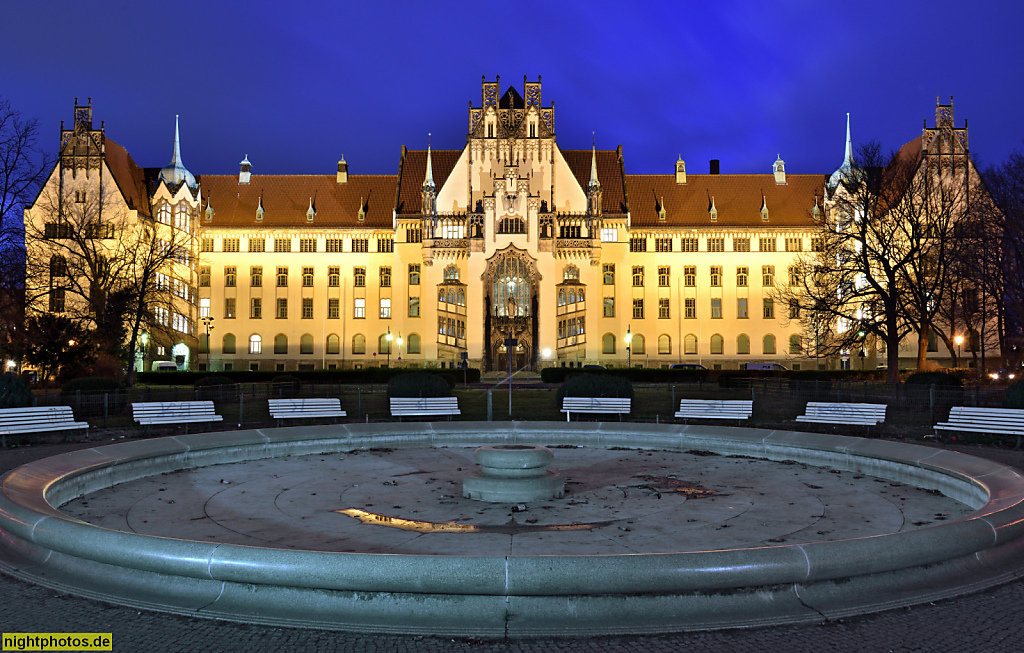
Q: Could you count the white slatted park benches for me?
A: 8